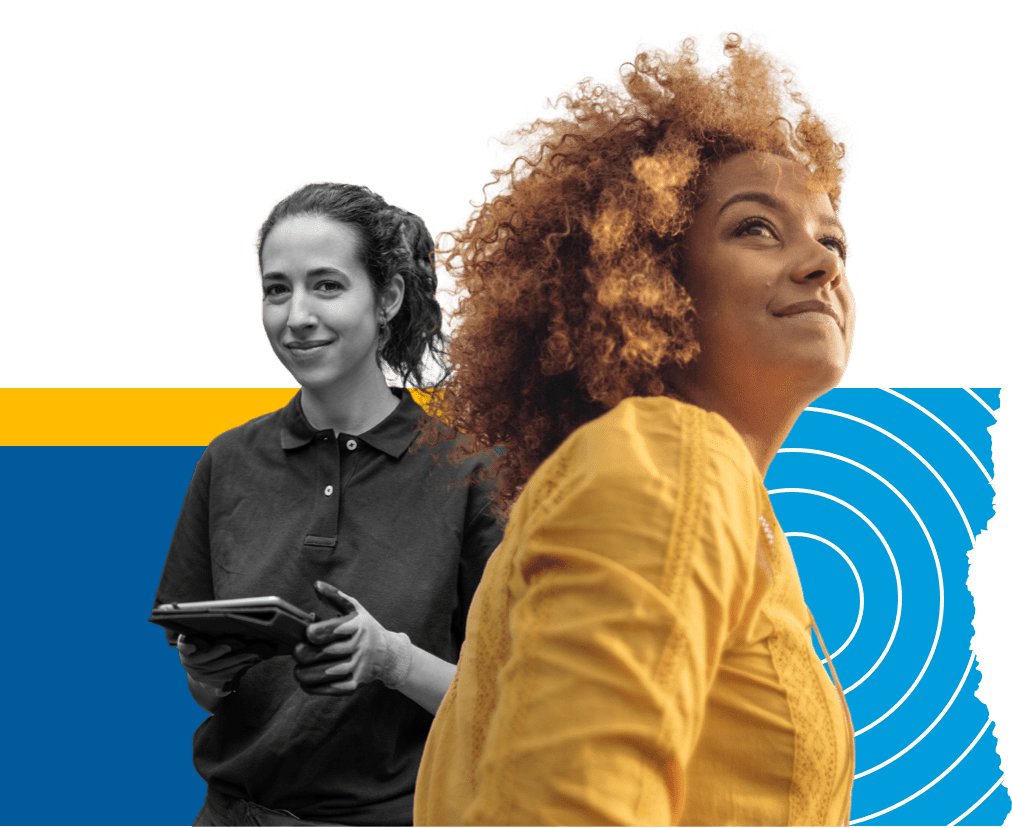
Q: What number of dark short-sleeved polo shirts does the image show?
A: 1